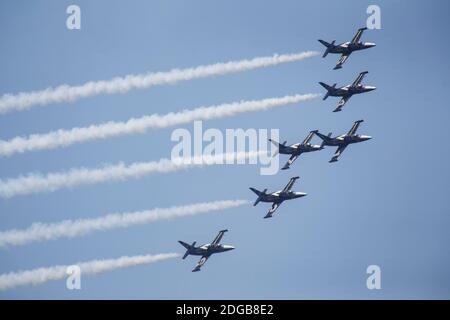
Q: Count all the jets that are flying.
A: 6